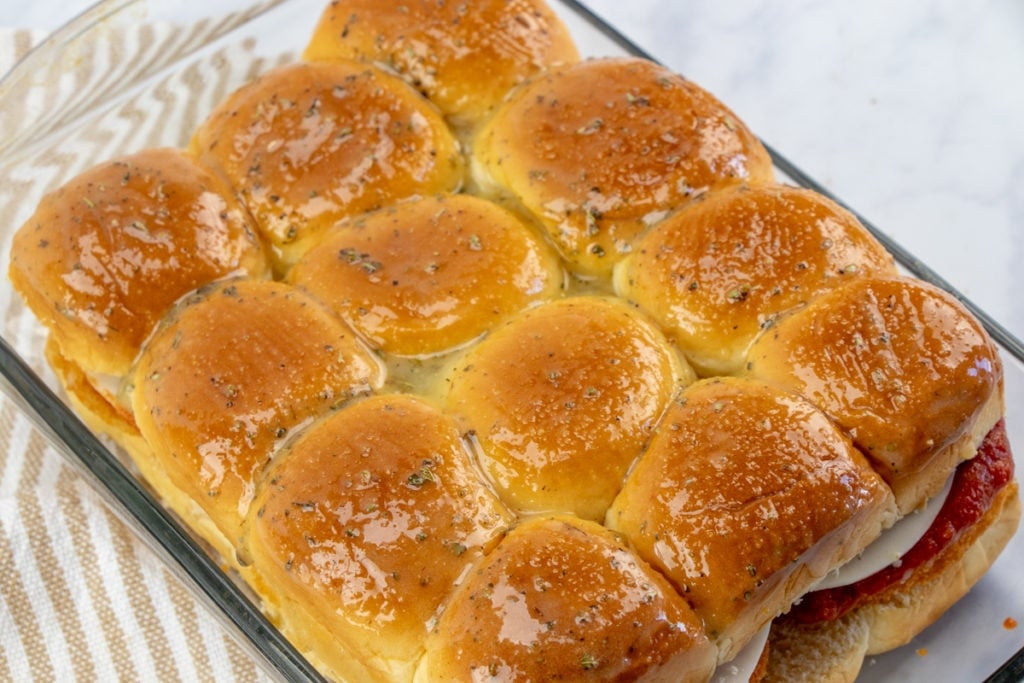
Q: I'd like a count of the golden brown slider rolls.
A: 12